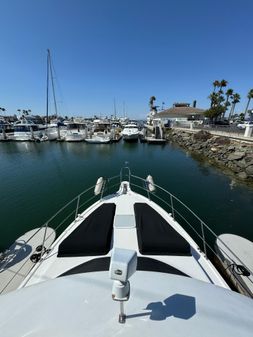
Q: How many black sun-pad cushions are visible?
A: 2